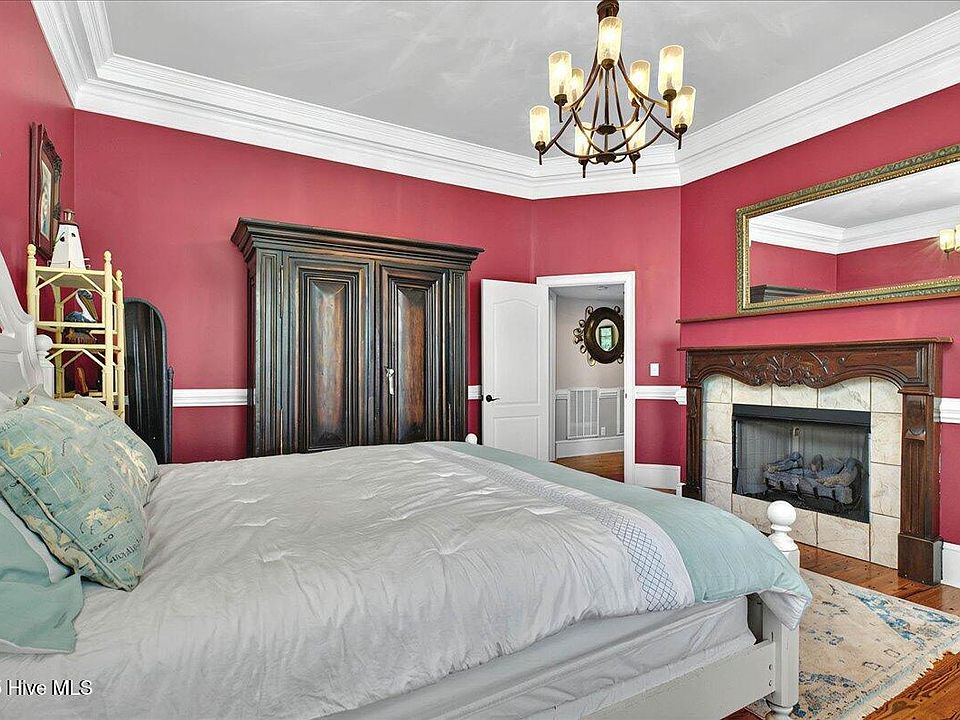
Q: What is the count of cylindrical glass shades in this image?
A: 9